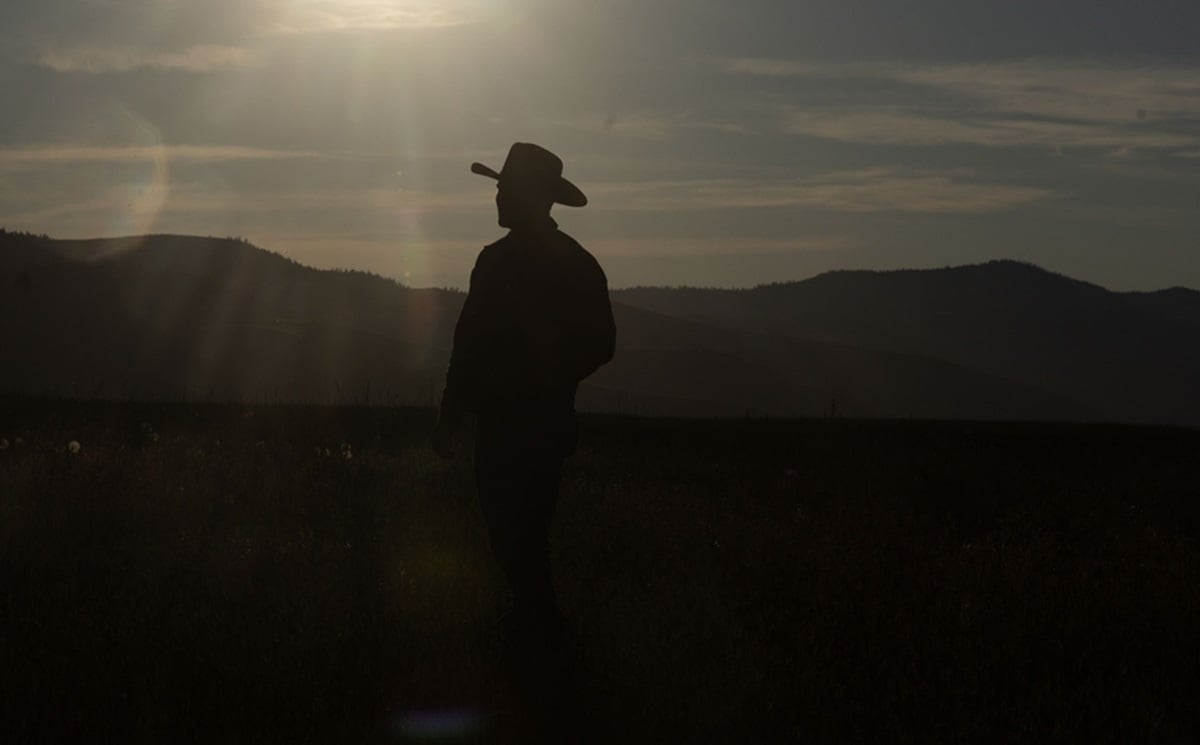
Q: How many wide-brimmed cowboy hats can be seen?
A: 1